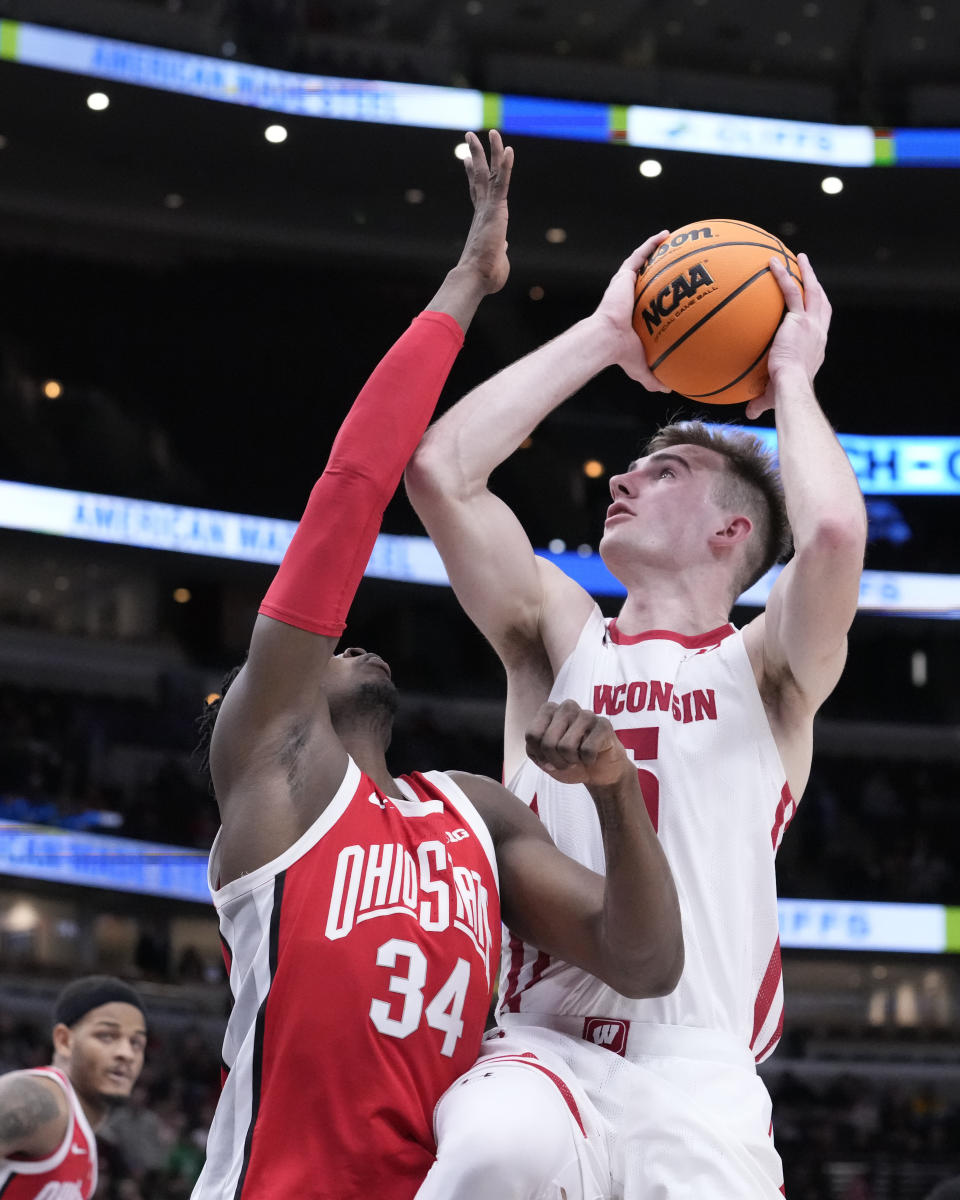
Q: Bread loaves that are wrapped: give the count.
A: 0